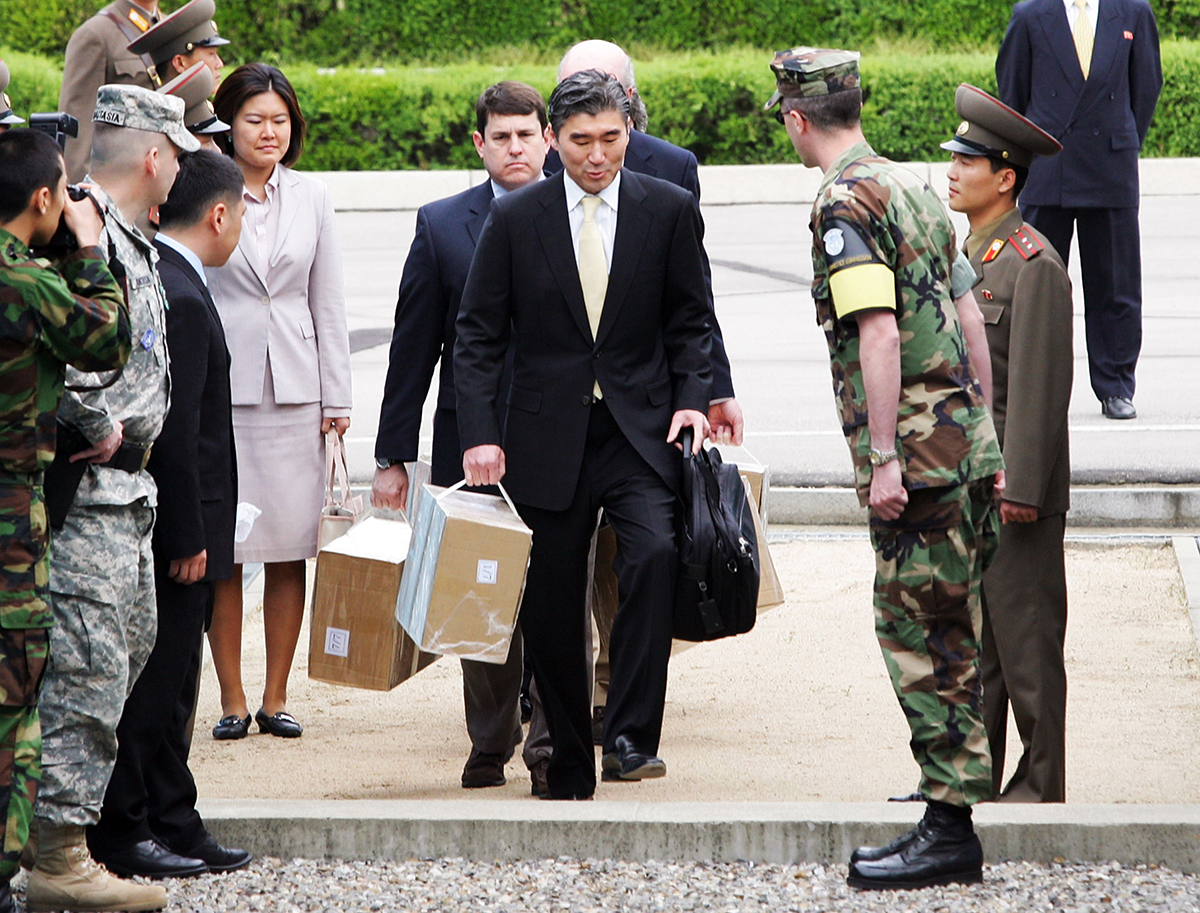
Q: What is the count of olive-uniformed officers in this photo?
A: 5